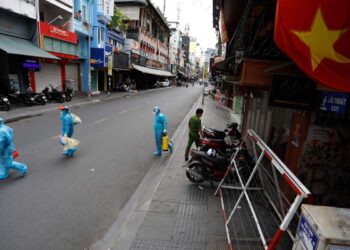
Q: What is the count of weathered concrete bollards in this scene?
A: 0